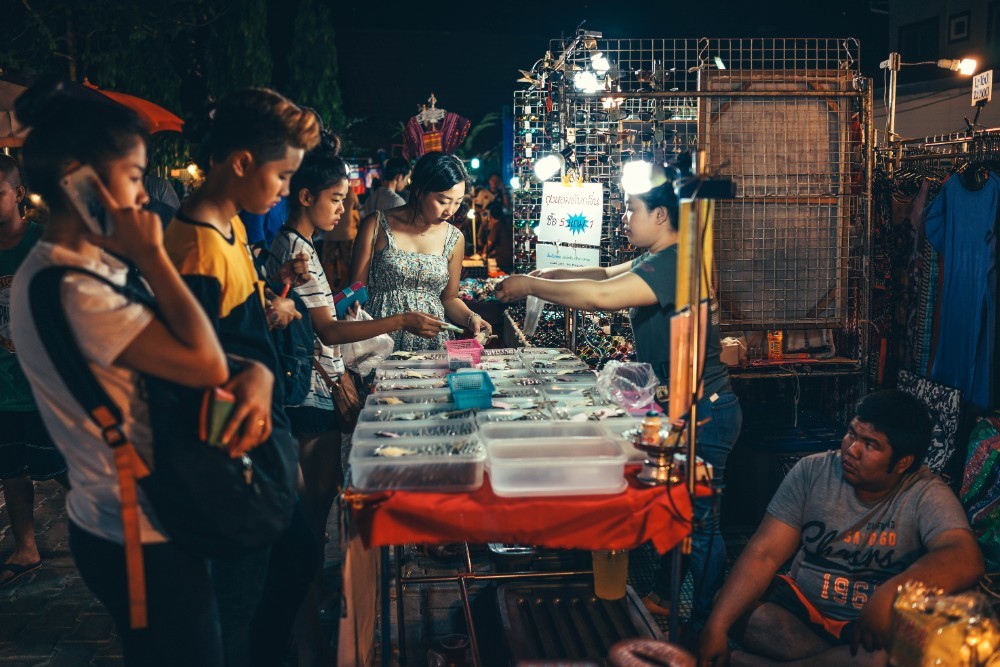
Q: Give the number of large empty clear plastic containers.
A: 2